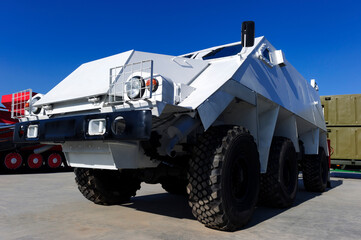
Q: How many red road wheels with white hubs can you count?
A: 3